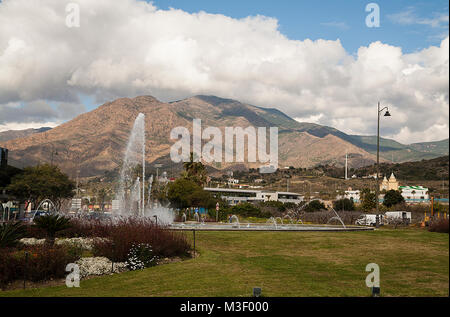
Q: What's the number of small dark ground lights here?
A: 2